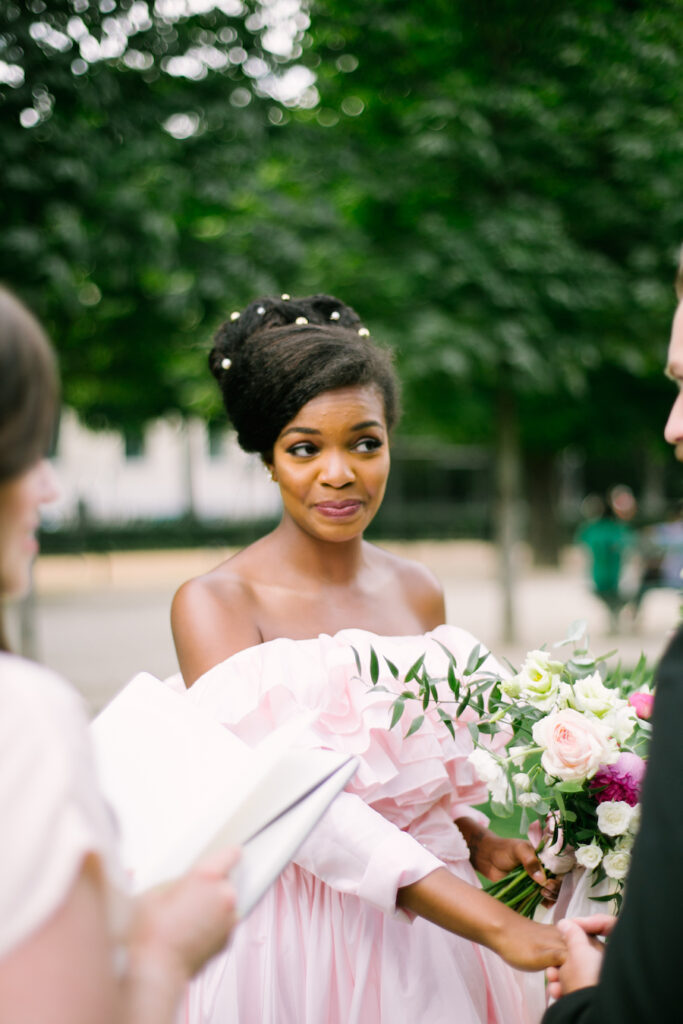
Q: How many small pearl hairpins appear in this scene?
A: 7